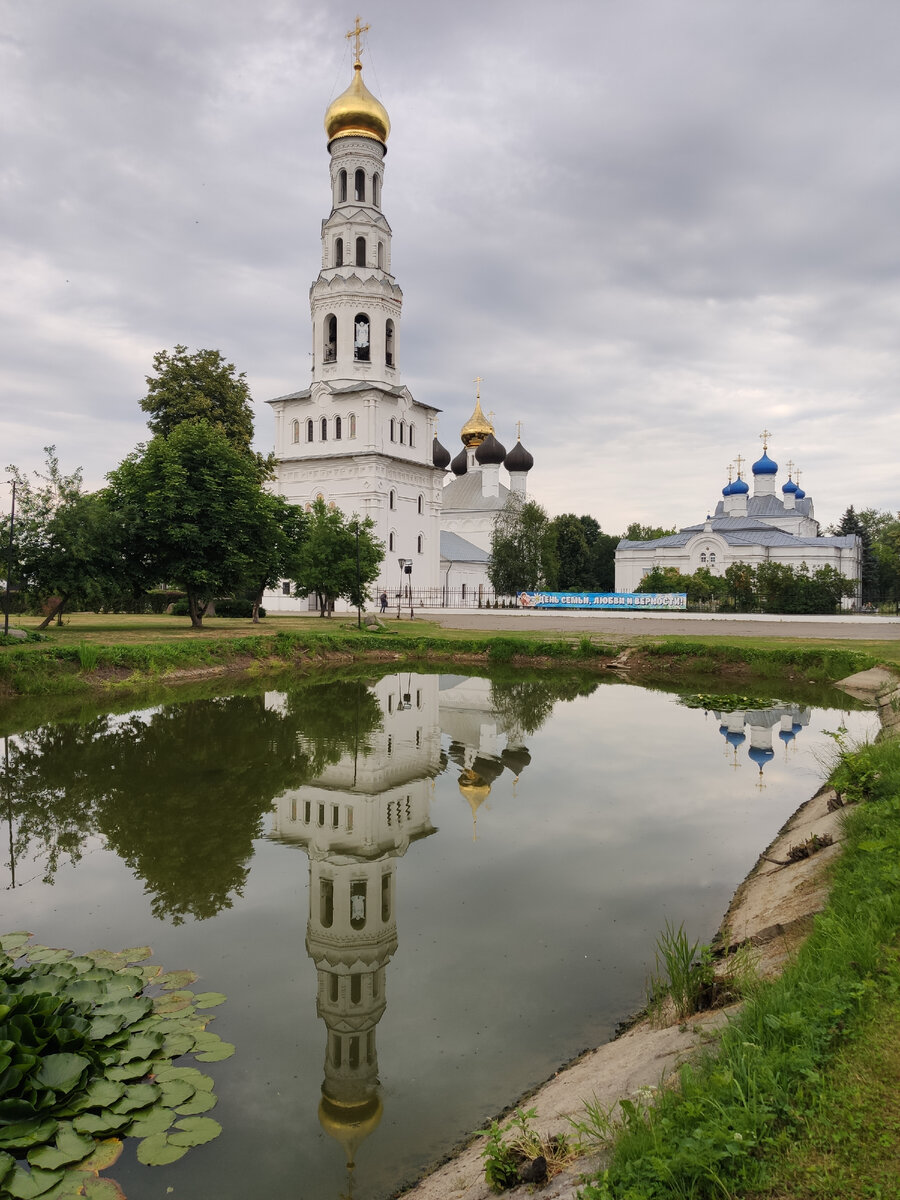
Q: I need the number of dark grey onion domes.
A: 4